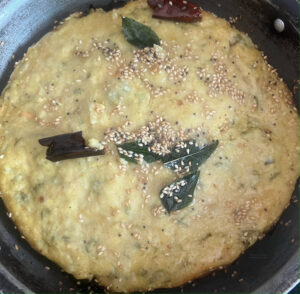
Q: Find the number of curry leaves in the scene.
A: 4